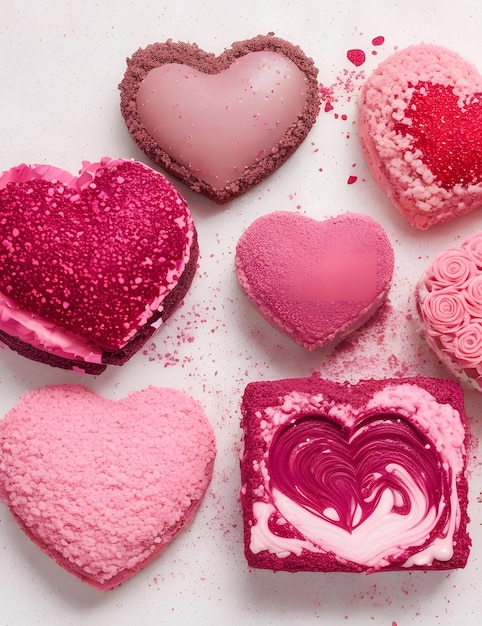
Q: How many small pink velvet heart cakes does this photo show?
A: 1